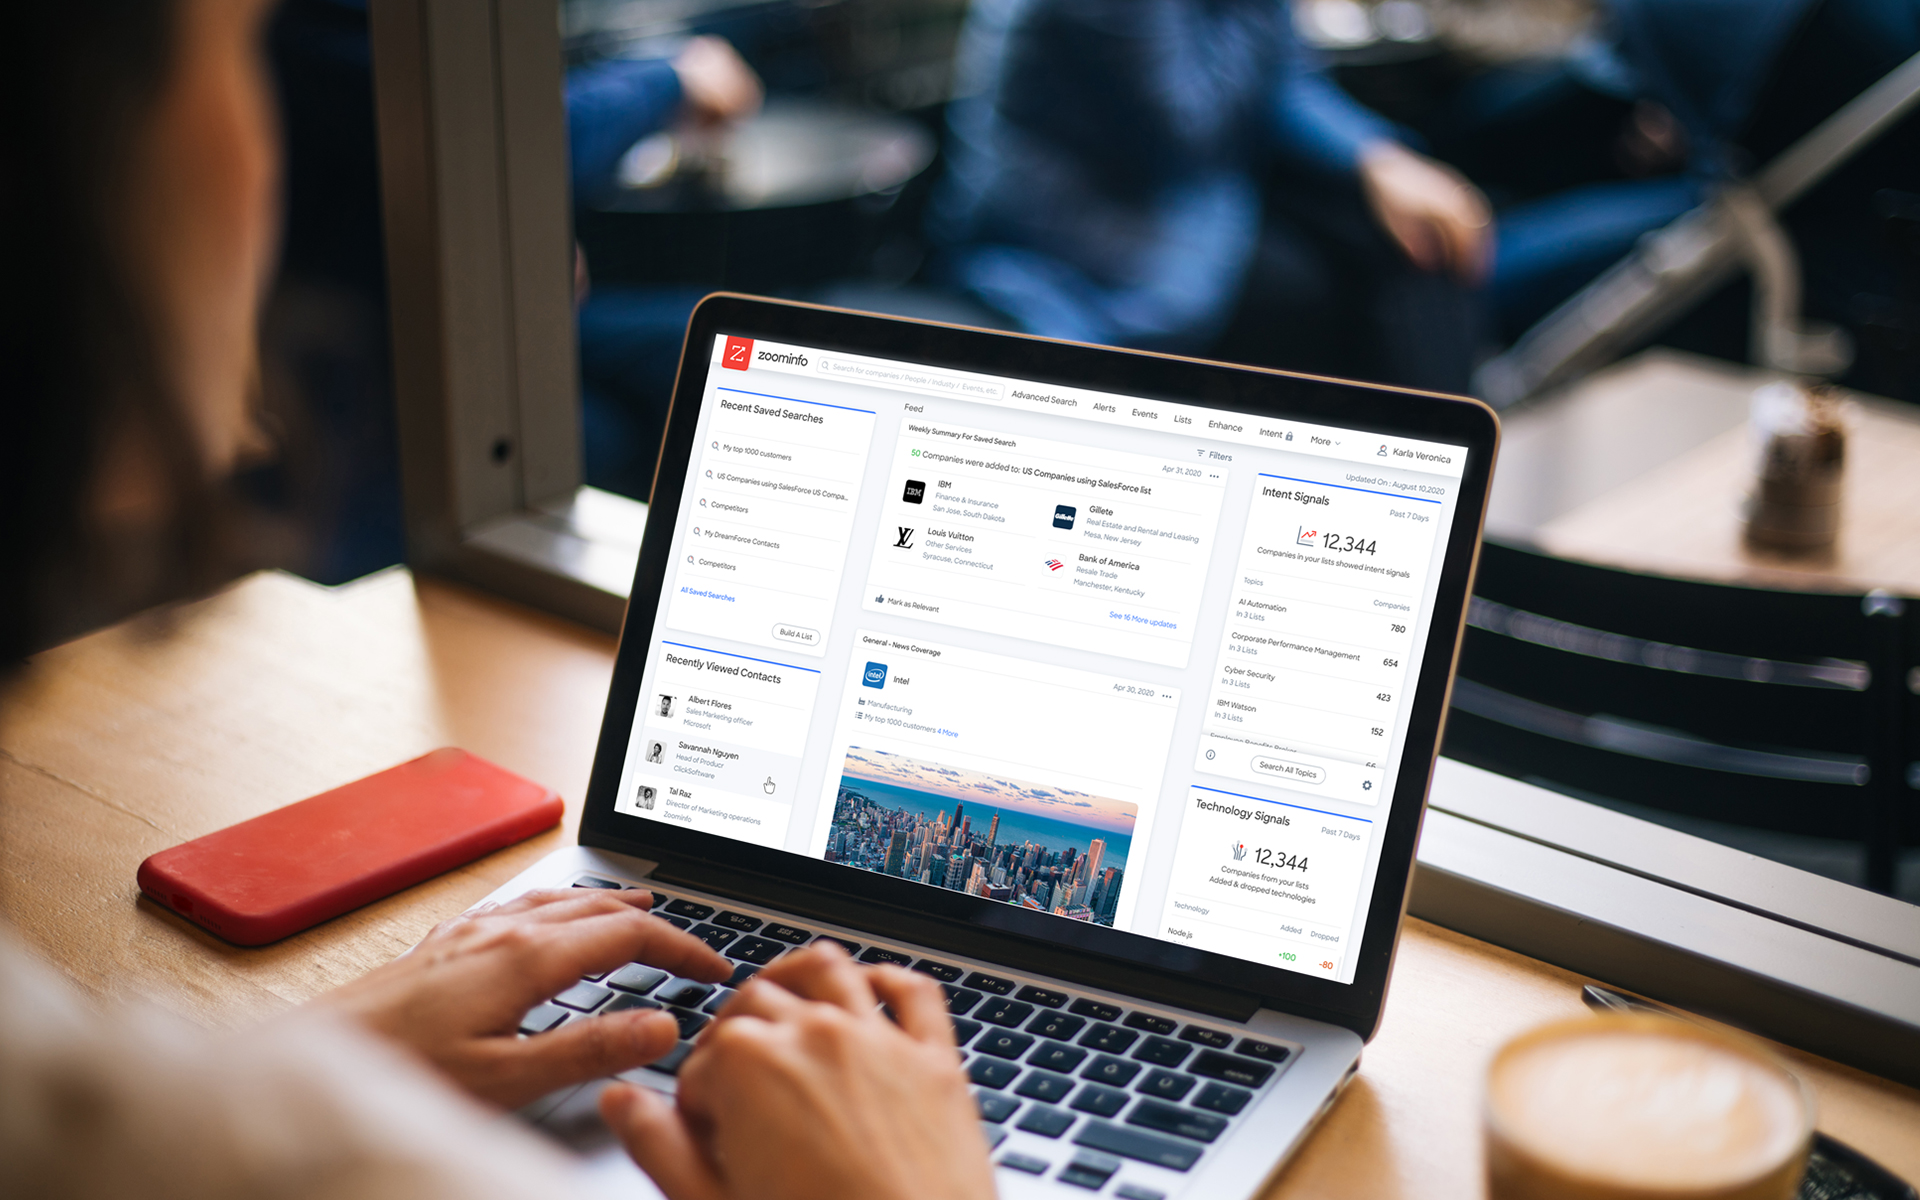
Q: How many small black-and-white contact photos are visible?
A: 3